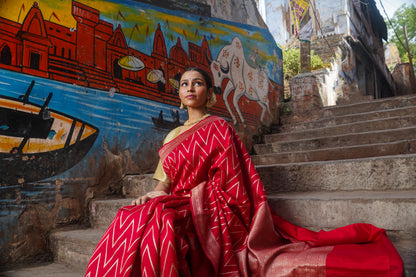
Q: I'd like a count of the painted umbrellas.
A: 3